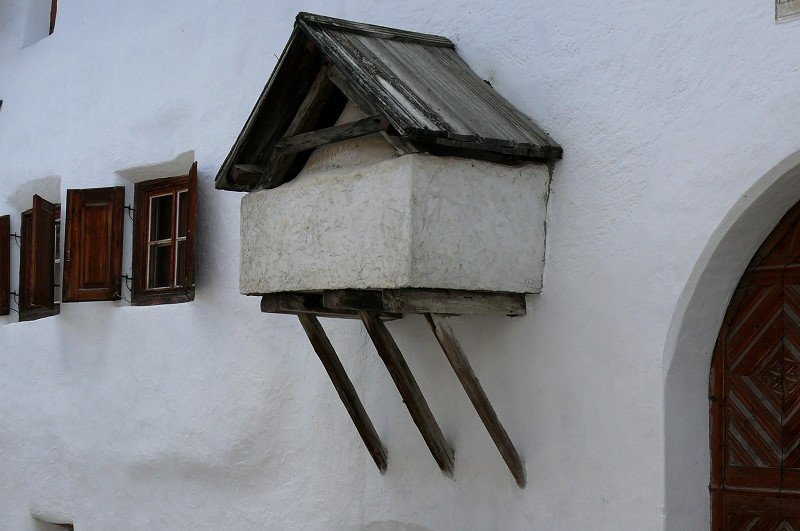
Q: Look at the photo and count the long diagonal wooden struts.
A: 3